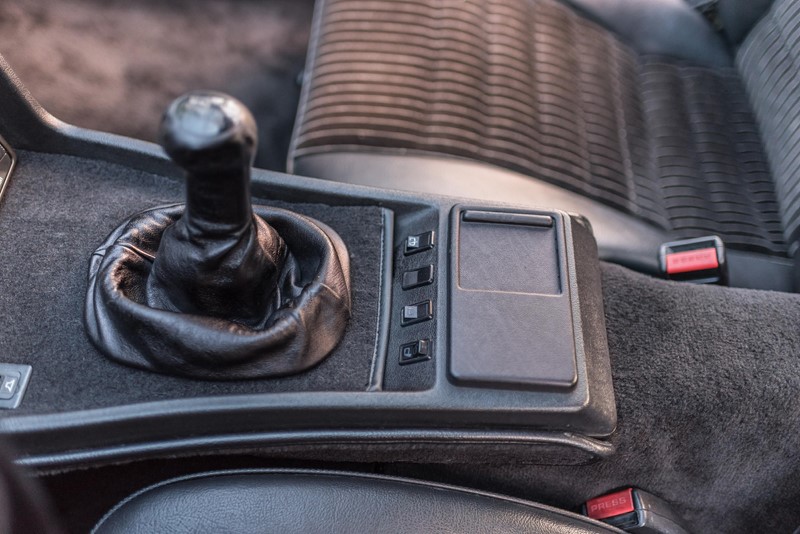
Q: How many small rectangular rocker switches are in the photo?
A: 4